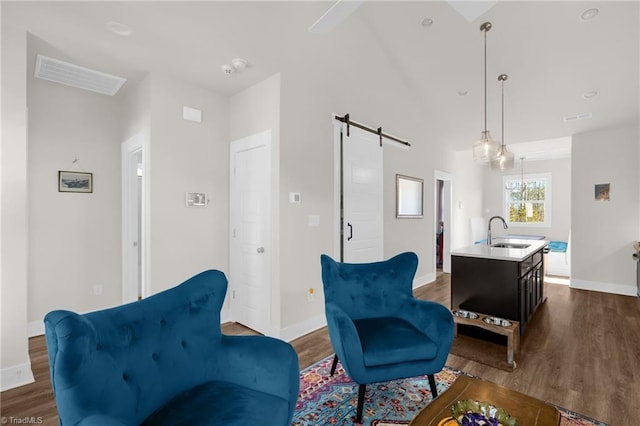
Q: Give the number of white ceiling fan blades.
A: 2